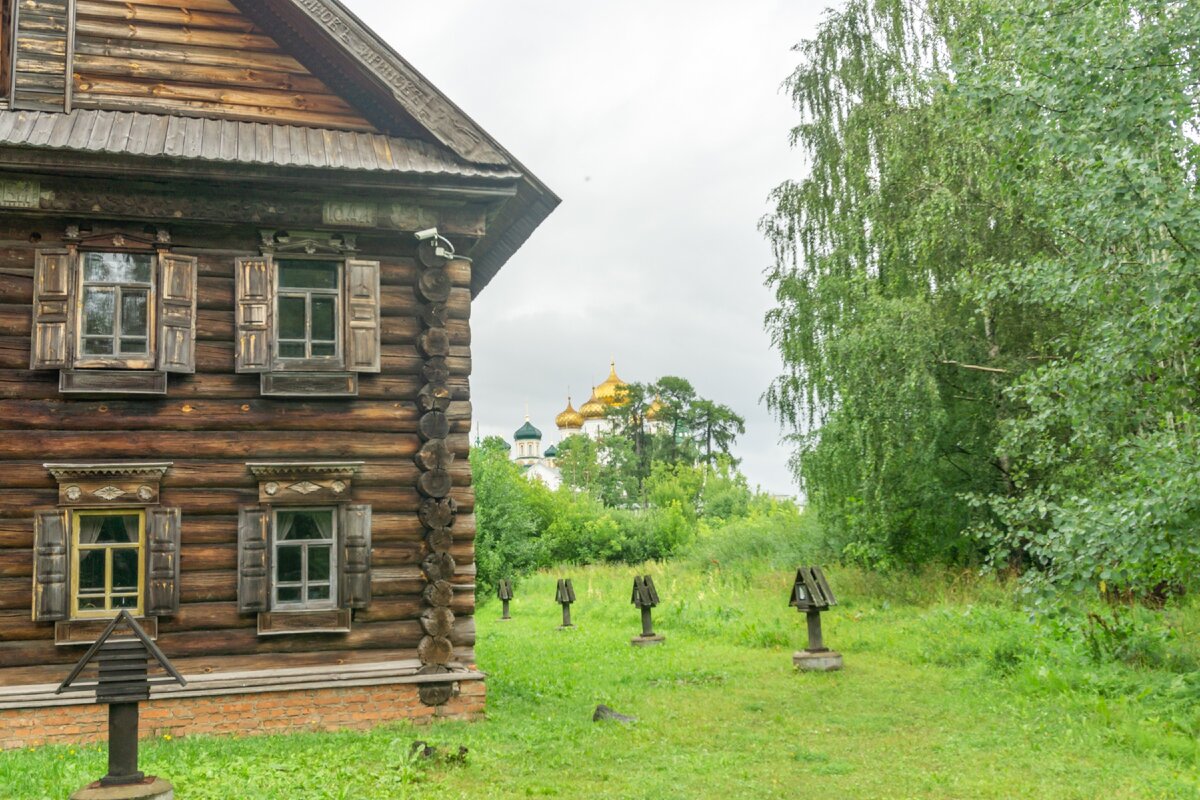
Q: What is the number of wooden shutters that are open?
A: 8